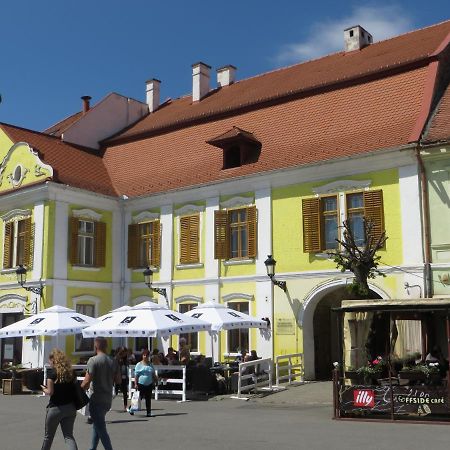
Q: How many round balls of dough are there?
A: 0